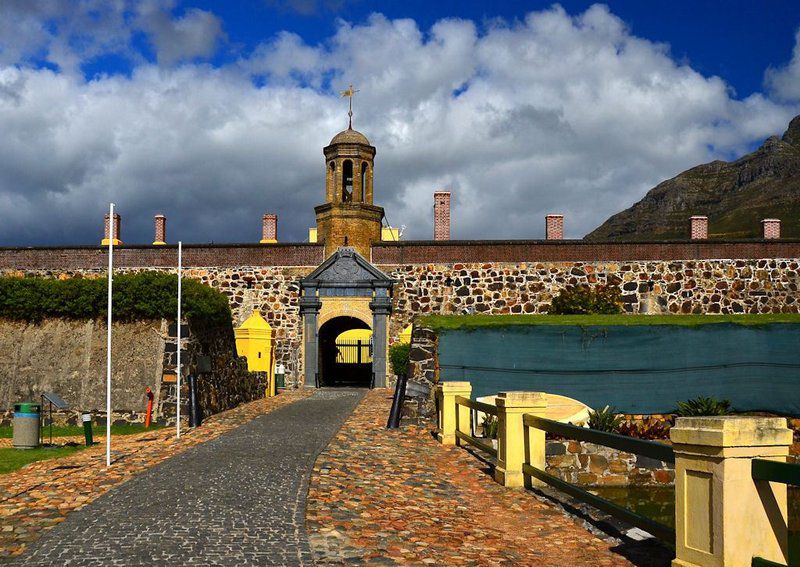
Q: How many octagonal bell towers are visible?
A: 1